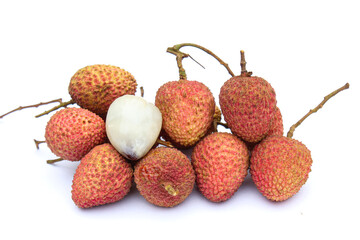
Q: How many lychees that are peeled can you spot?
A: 1